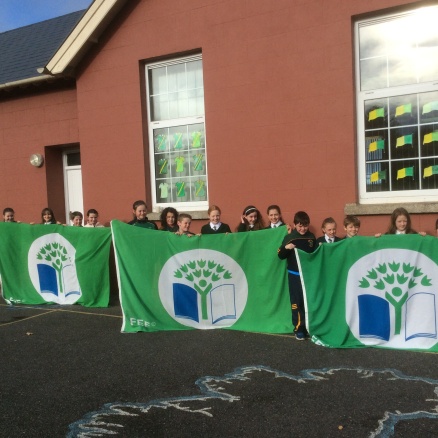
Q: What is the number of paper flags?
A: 9